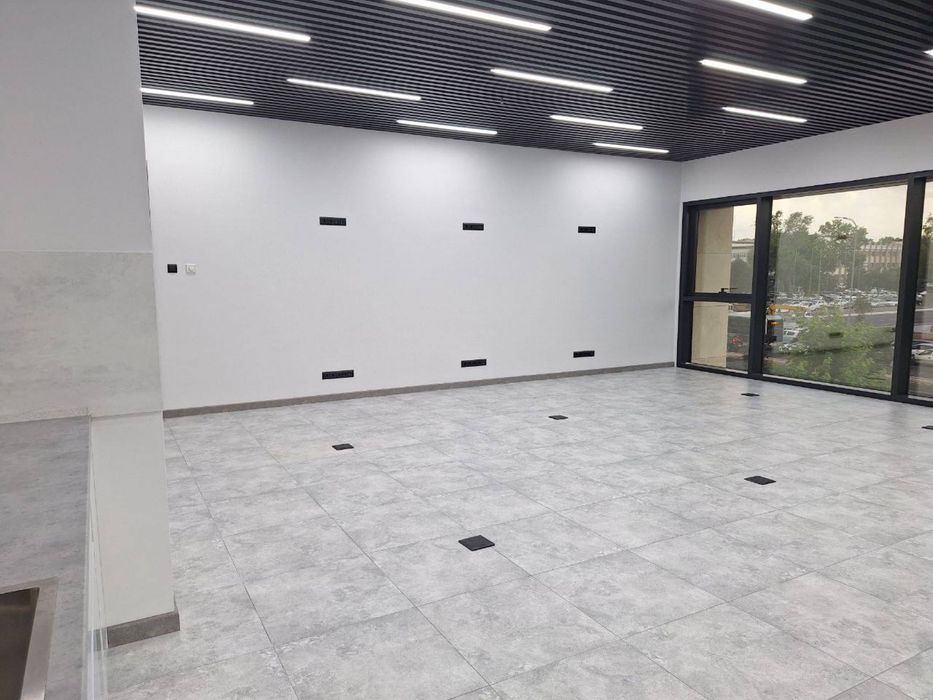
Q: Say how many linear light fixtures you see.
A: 12